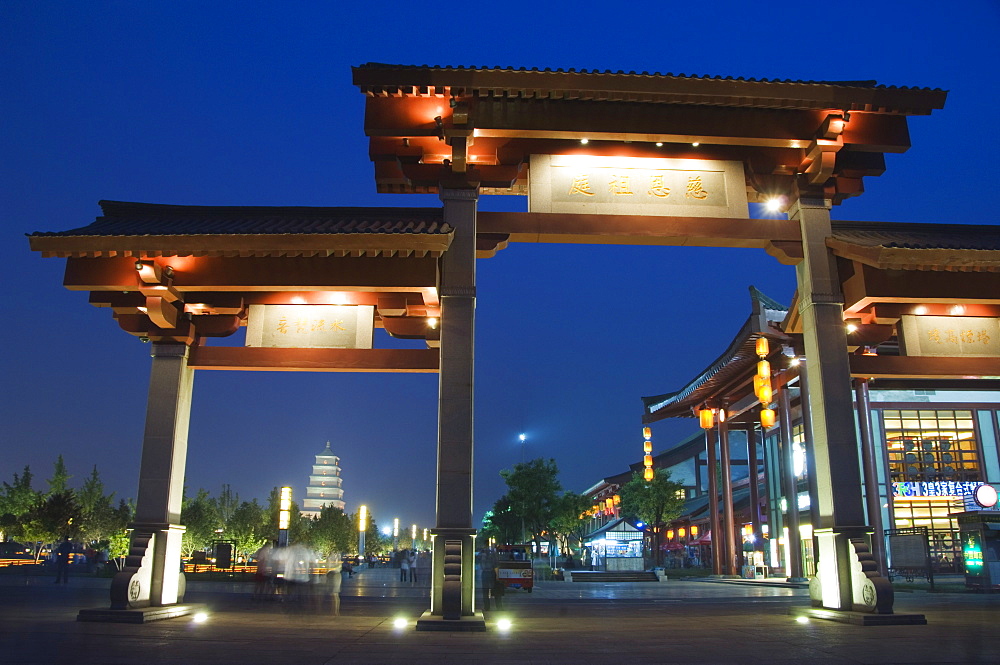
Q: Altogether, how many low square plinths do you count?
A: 3